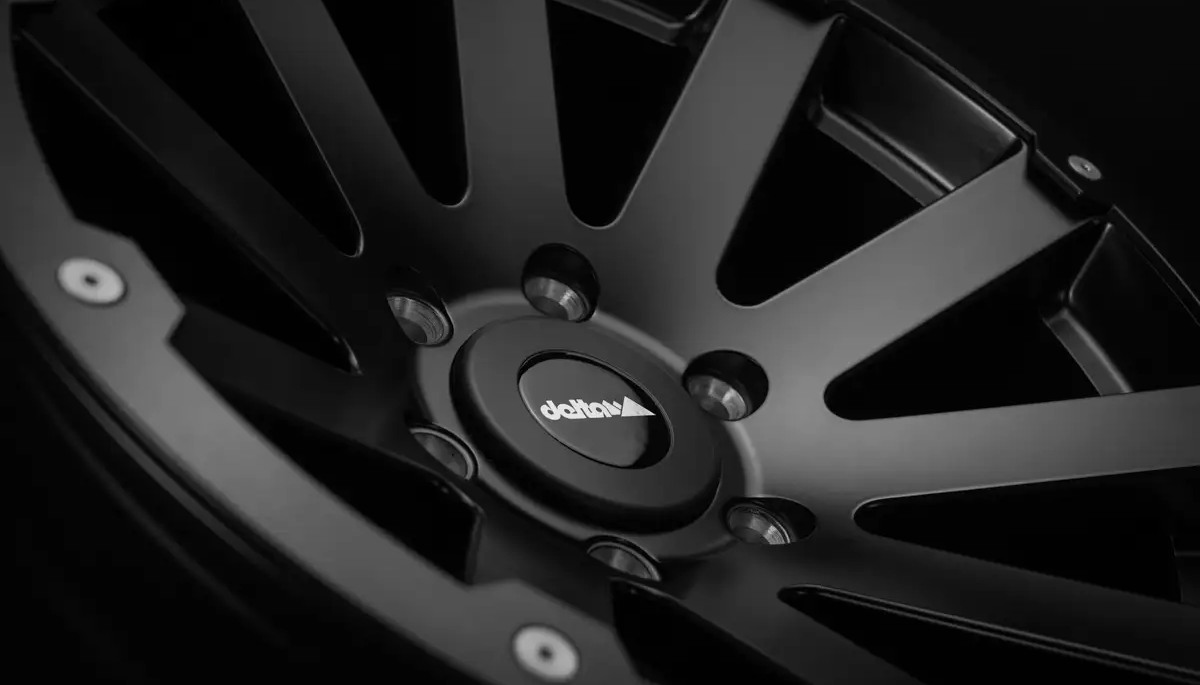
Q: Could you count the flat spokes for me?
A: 10